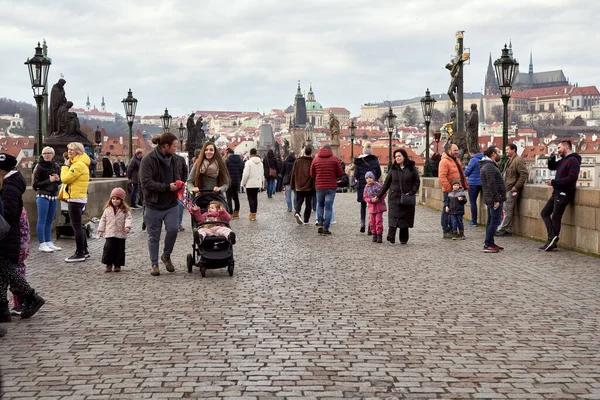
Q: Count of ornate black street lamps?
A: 8